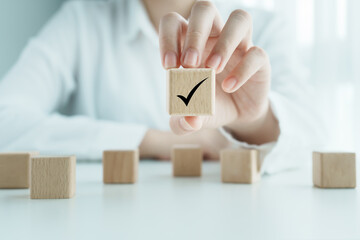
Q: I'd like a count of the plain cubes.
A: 6